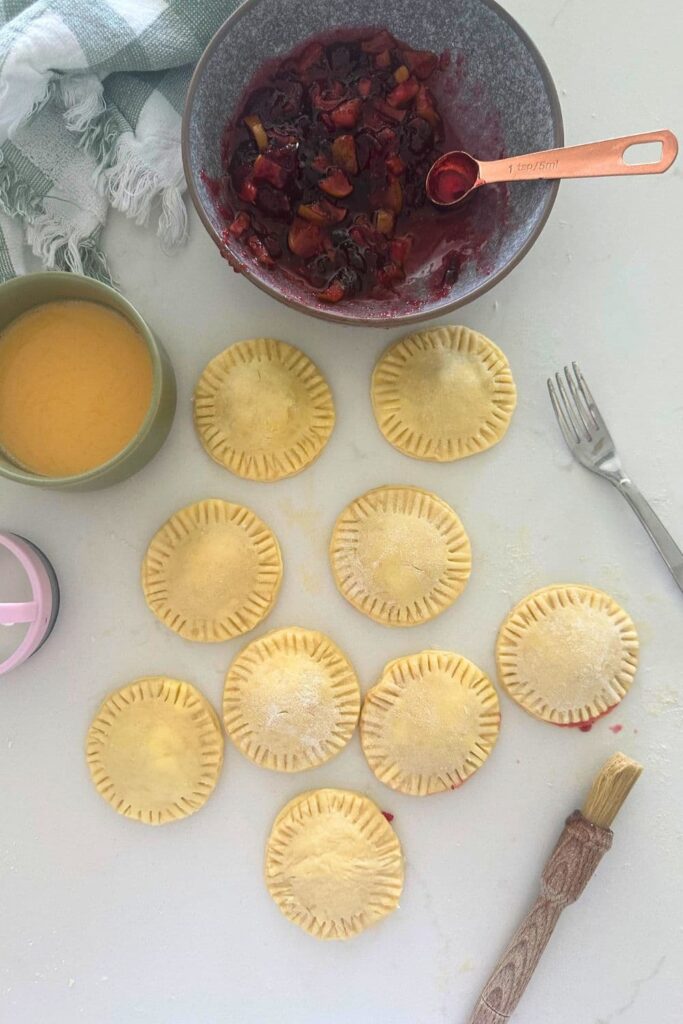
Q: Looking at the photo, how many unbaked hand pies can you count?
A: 9